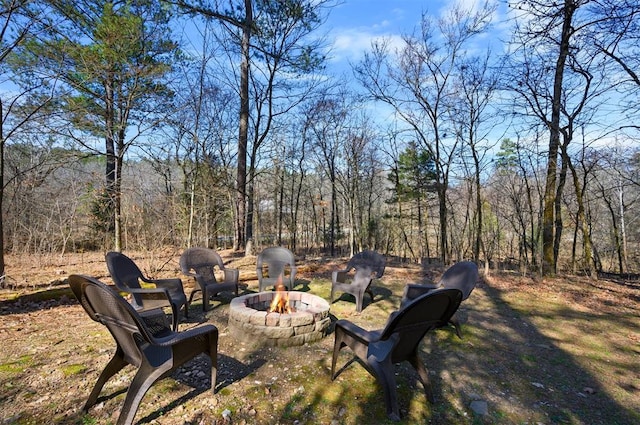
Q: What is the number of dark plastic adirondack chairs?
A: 7